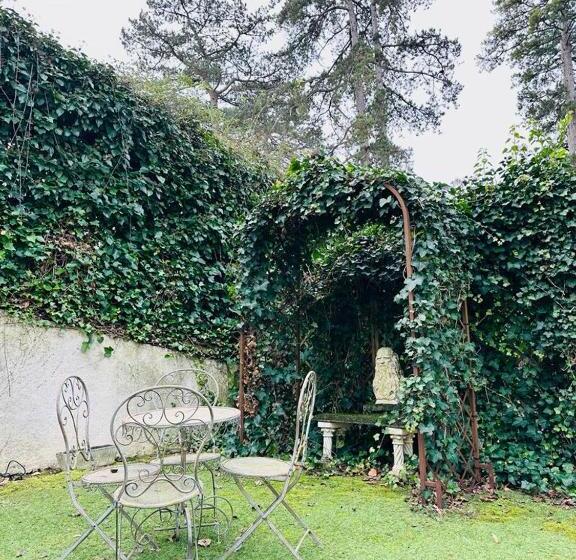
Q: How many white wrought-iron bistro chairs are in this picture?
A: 4